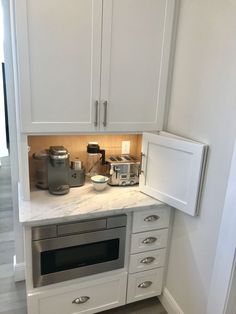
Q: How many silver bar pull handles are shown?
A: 3